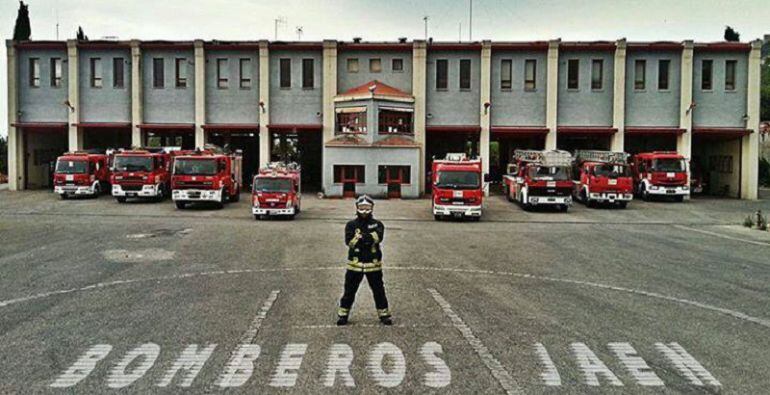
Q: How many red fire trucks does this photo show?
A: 8